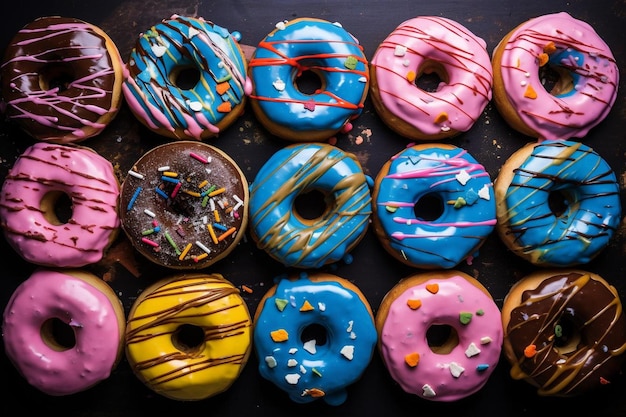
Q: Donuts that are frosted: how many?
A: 15